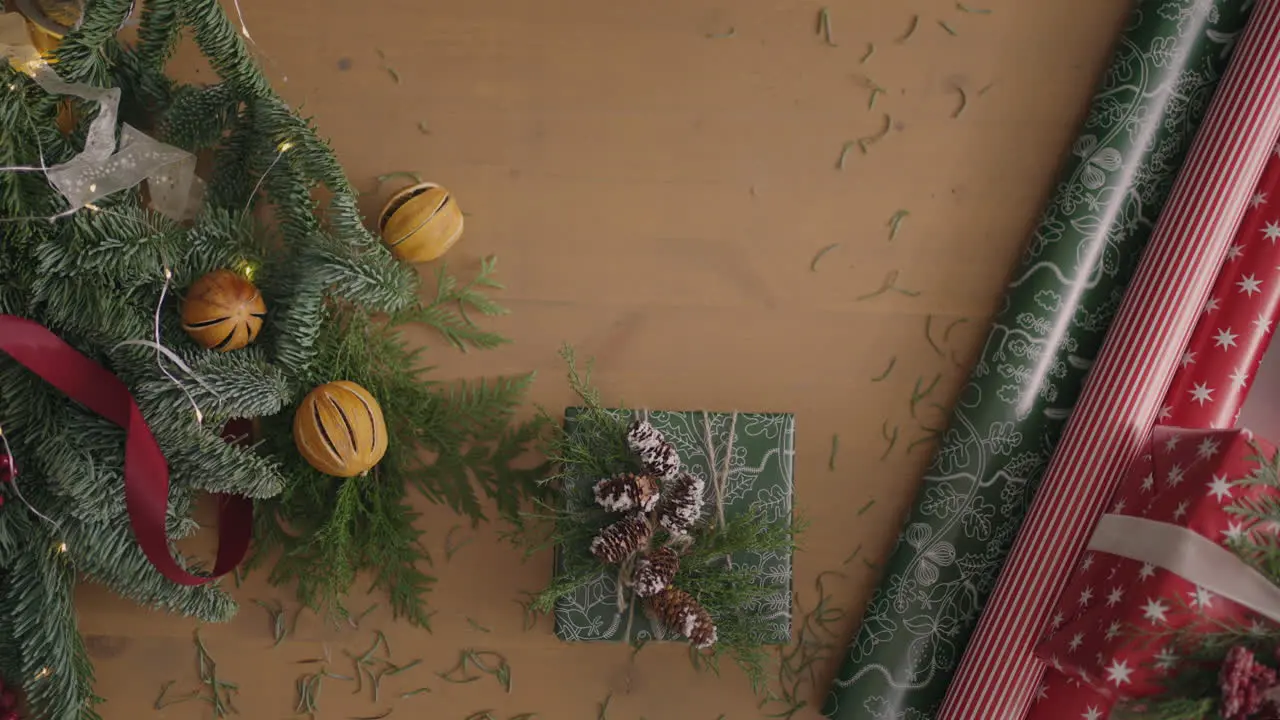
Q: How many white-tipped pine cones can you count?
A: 6